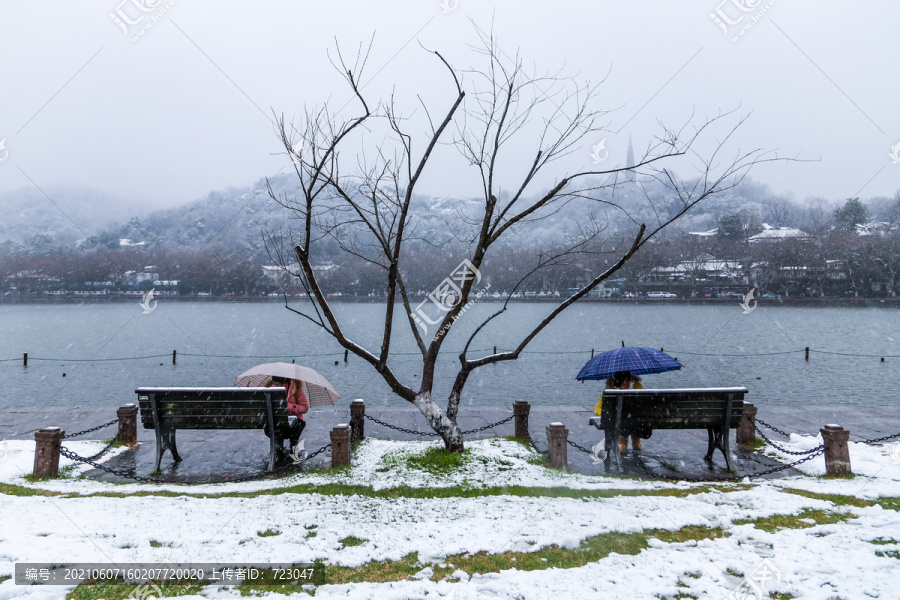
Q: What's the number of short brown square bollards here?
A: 8